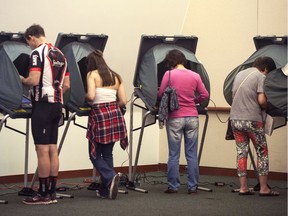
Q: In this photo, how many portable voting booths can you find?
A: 4